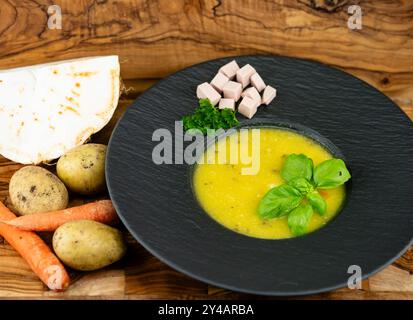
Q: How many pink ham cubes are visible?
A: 10